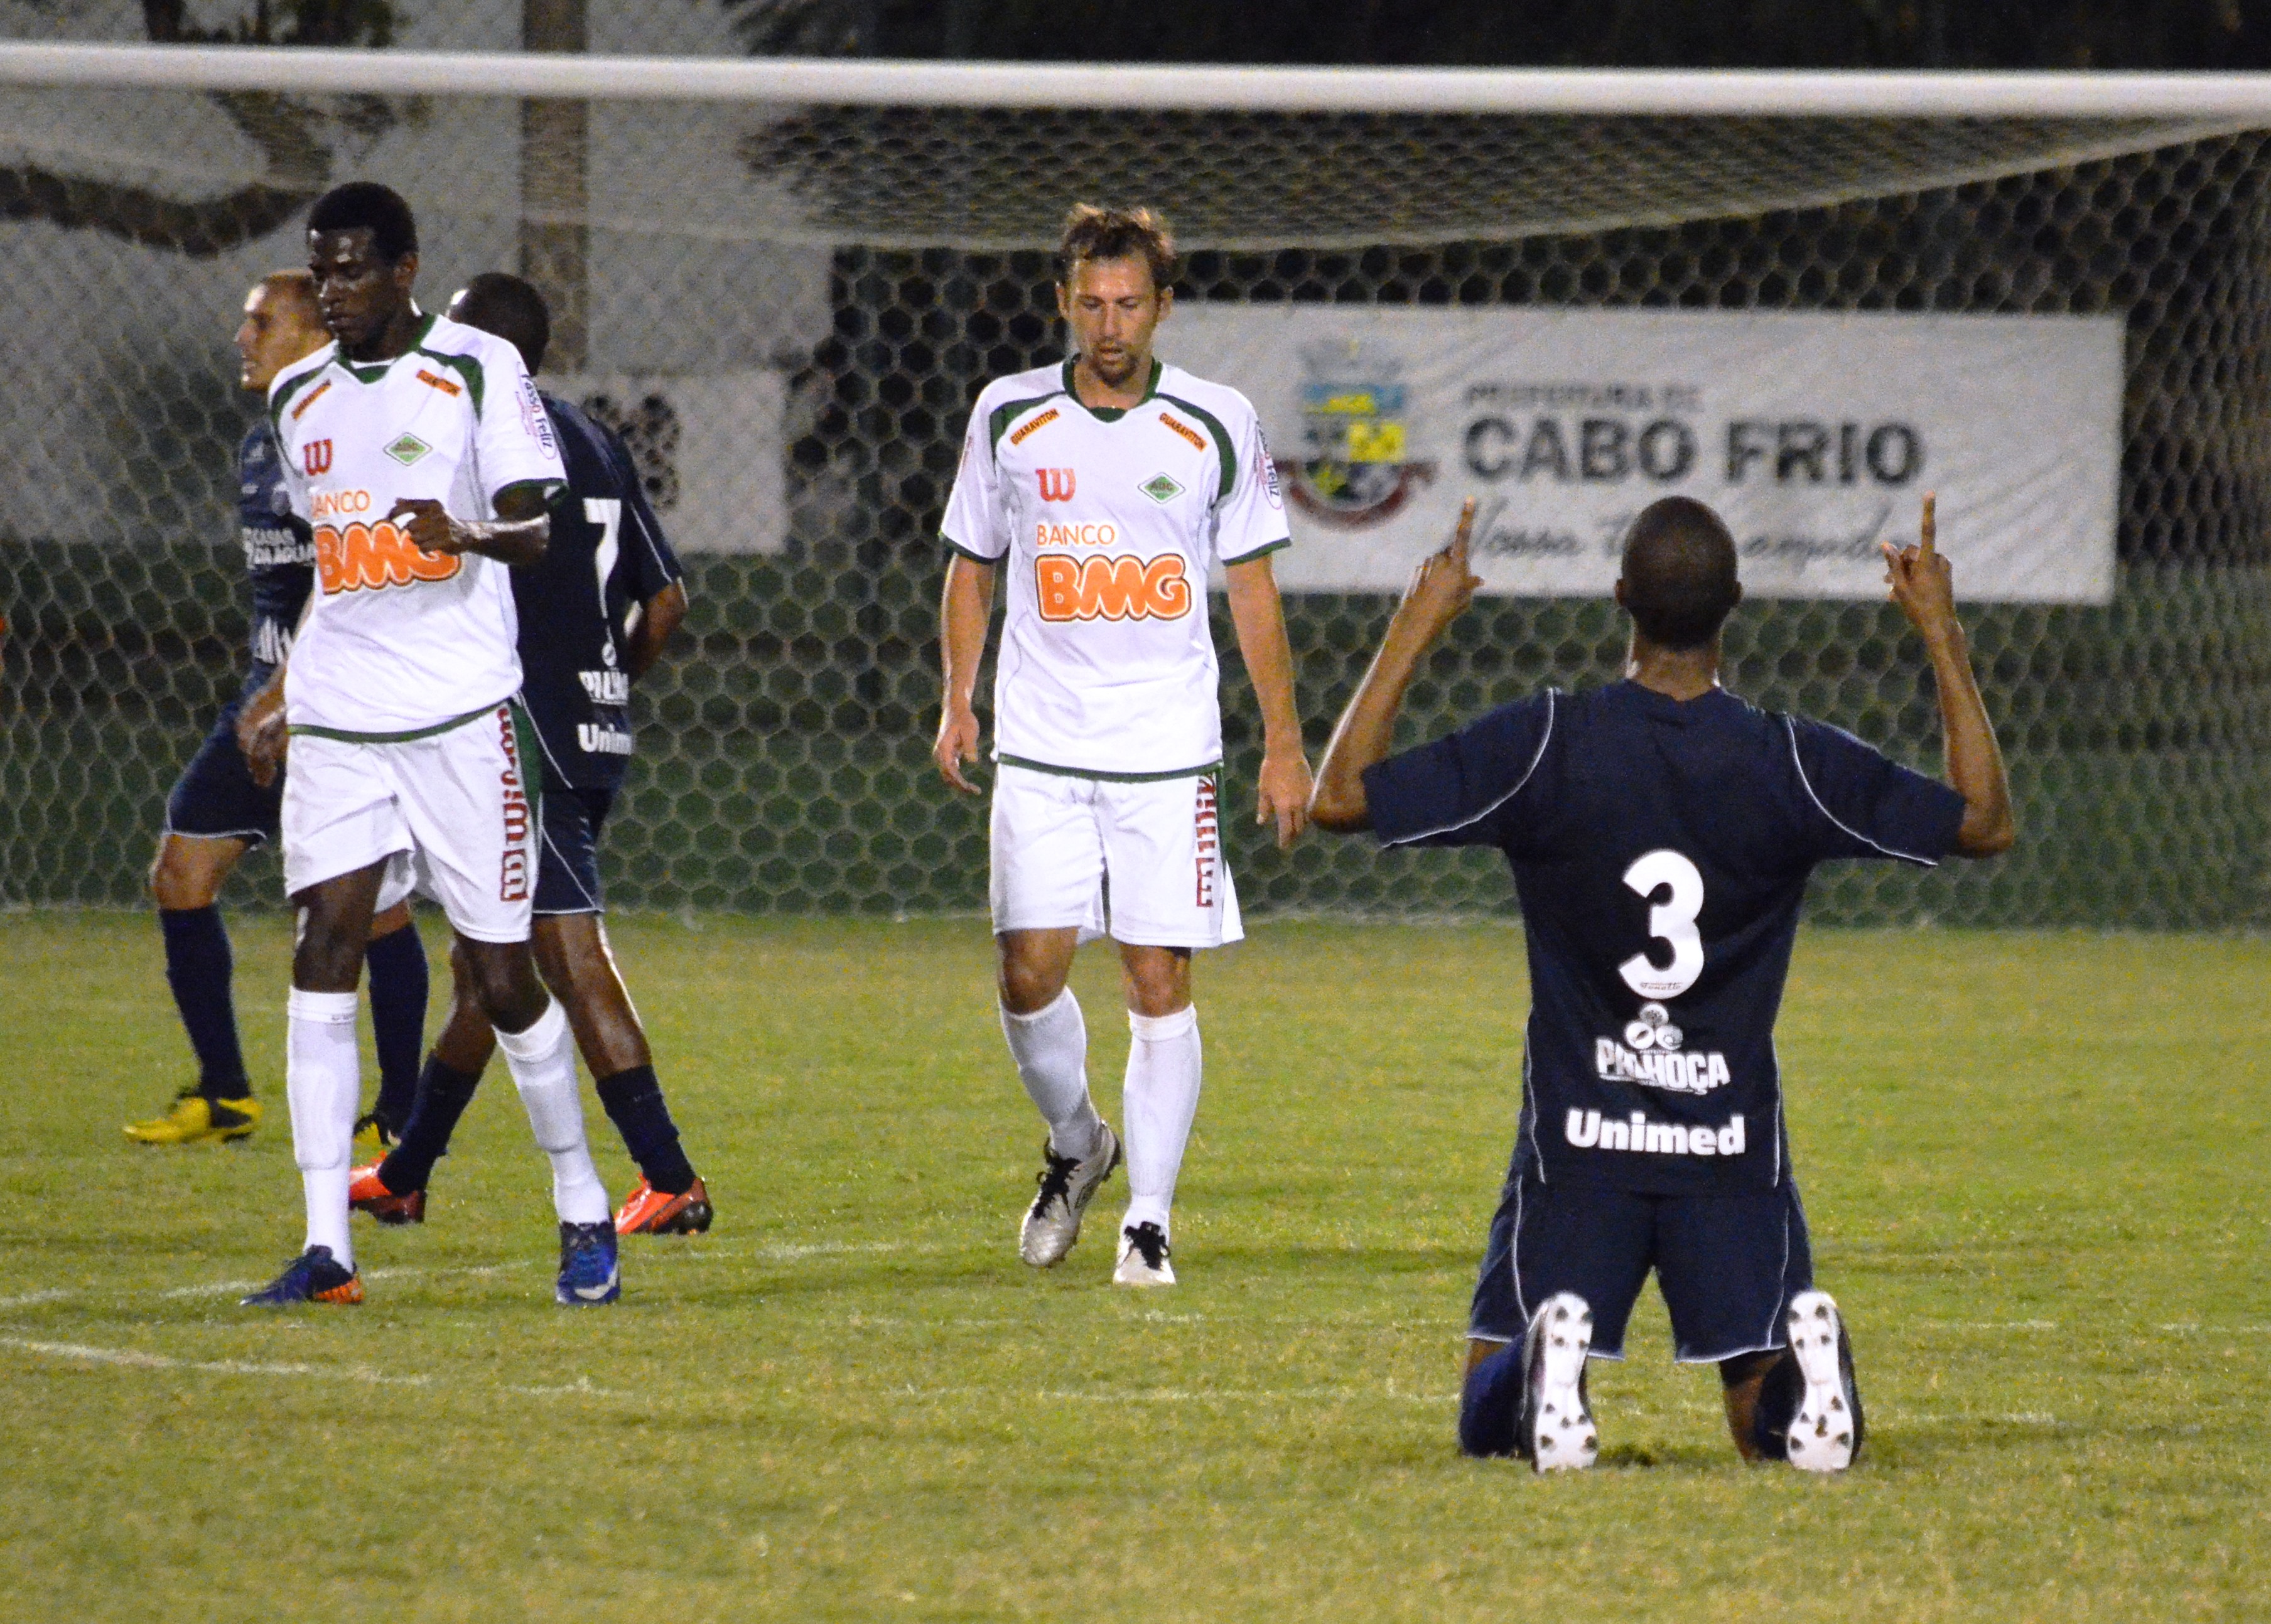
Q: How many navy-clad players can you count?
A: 3